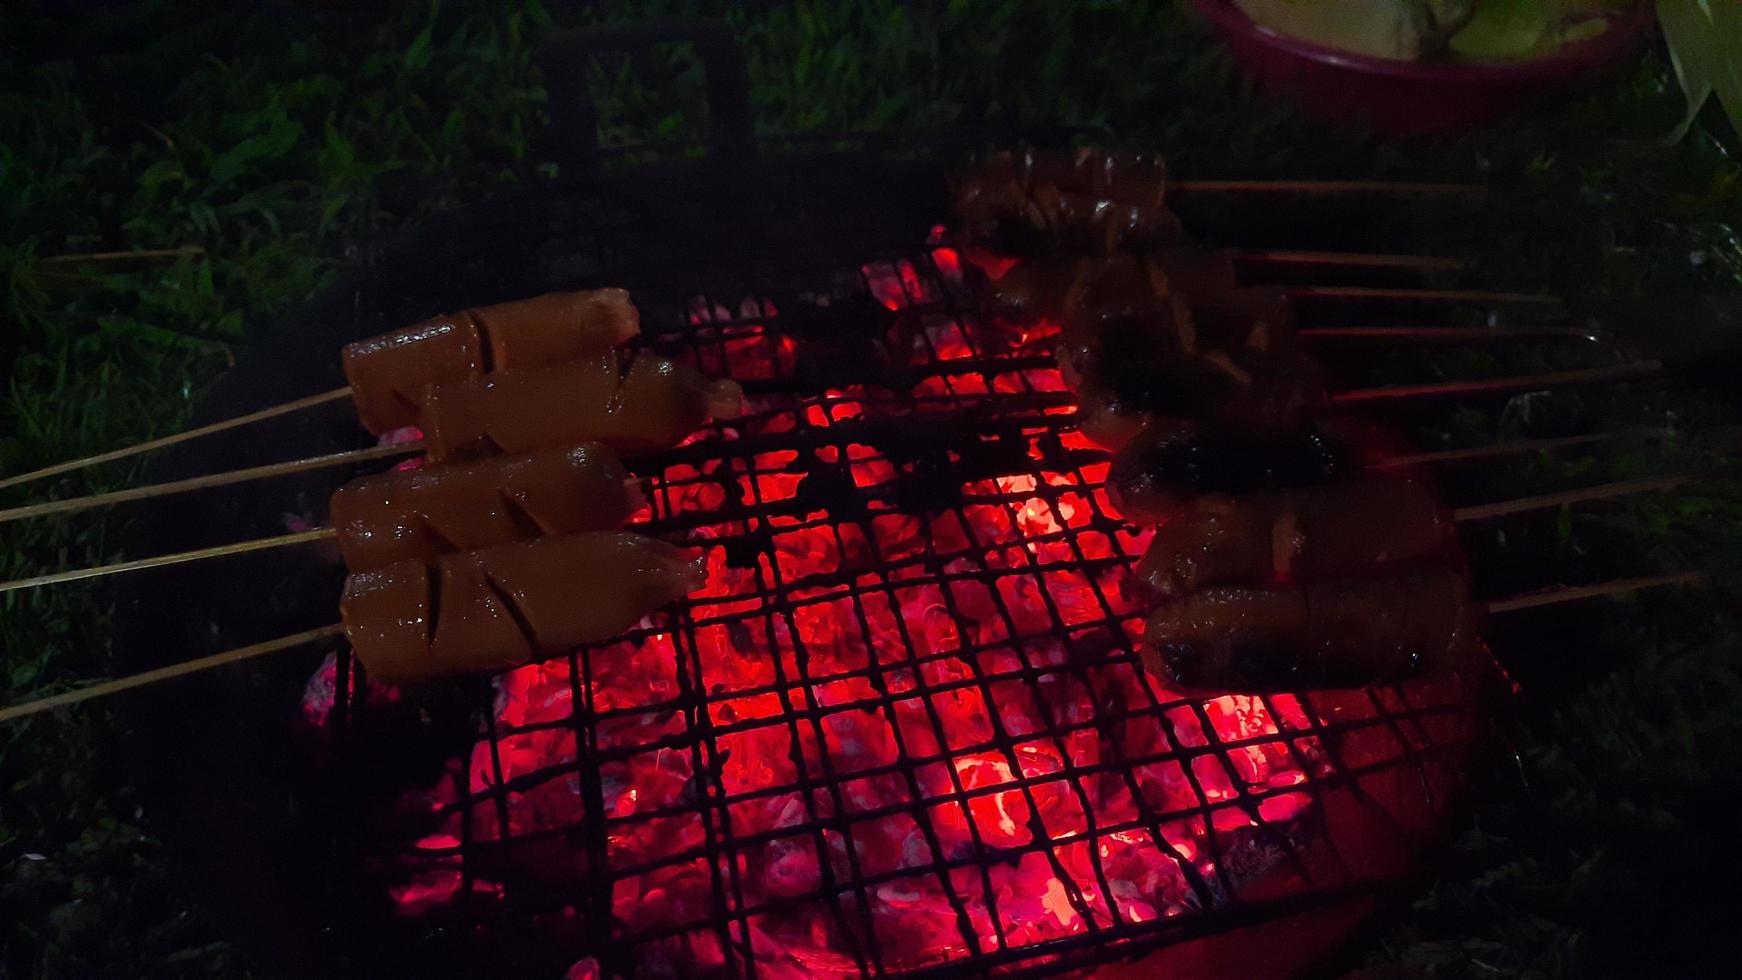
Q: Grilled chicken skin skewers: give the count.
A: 0